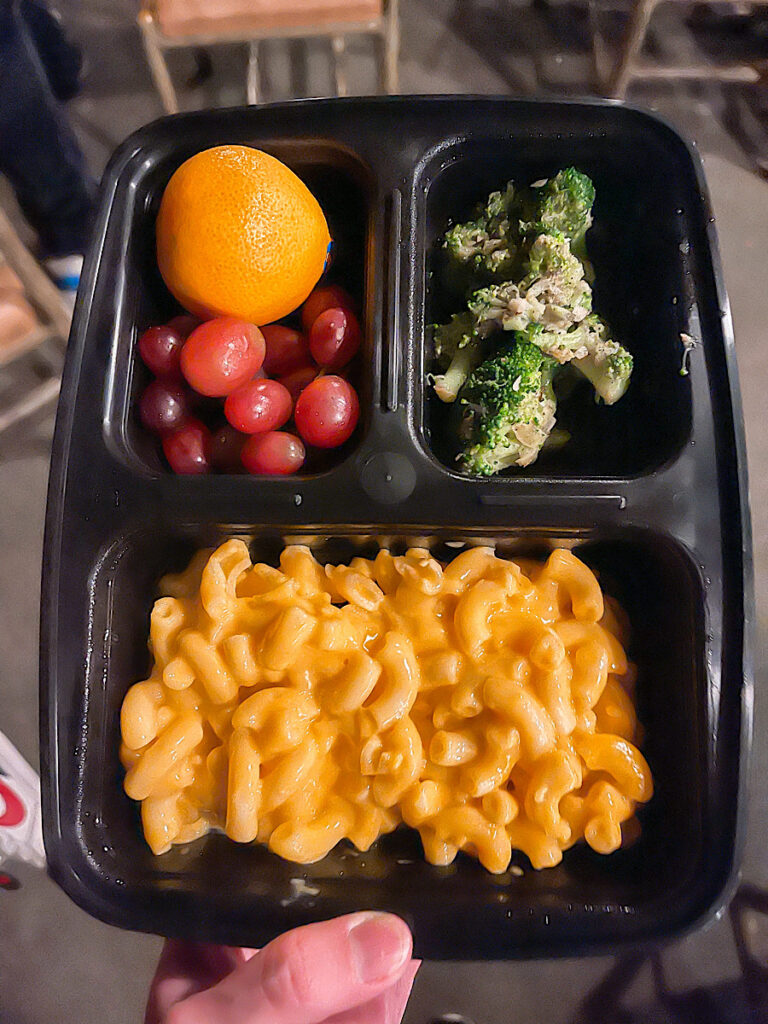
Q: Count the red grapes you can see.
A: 13